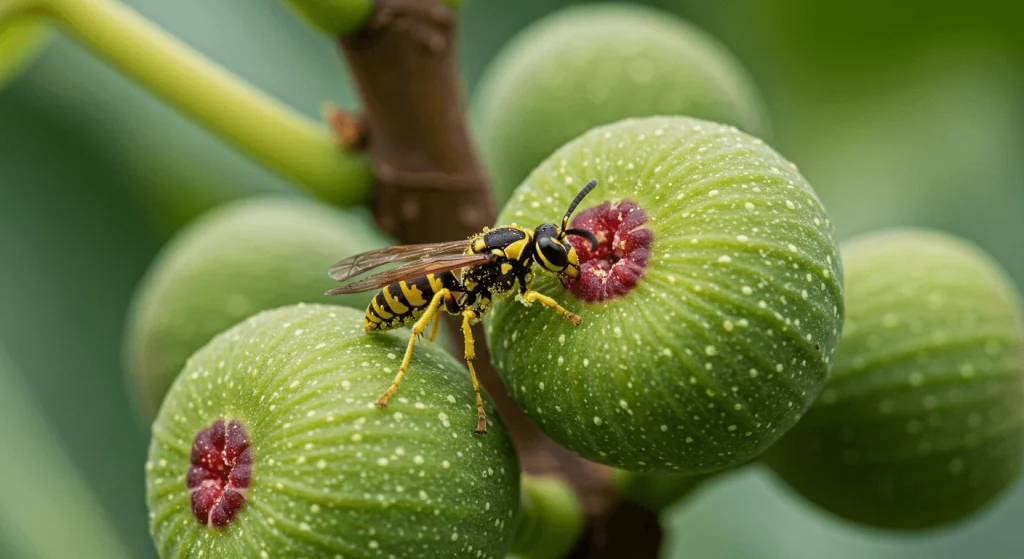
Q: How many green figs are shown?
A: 5